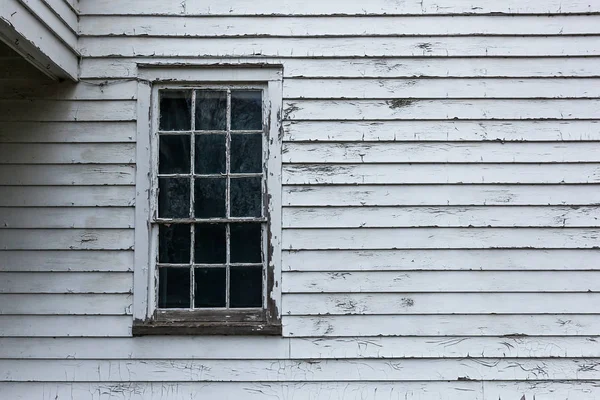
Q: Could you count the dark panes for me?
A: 15